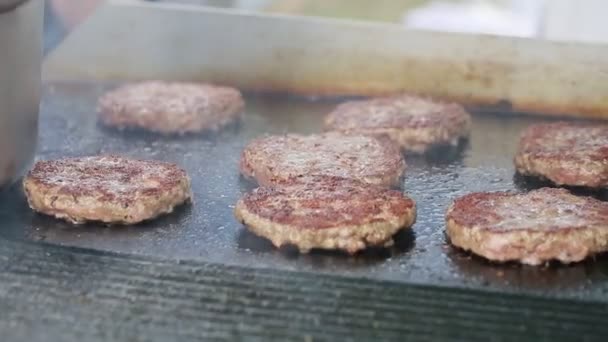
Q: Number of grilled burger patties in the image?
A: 7